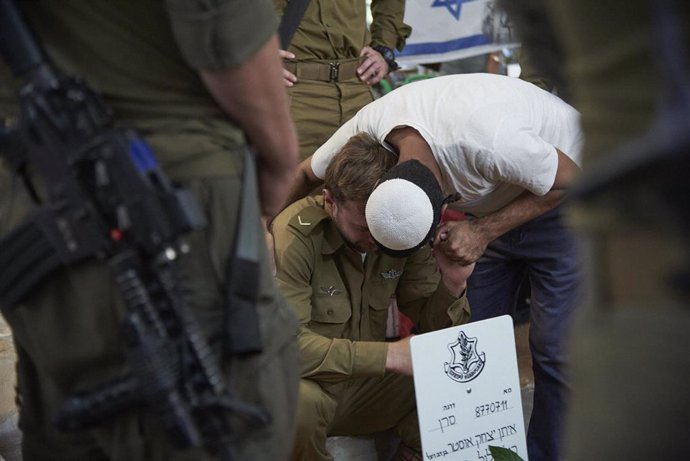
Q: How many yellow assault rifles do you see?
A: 0